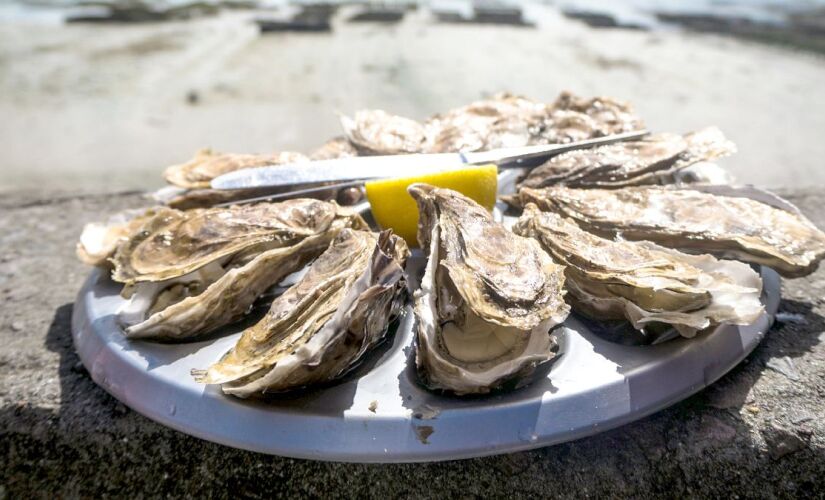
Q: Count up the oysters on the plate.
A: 12